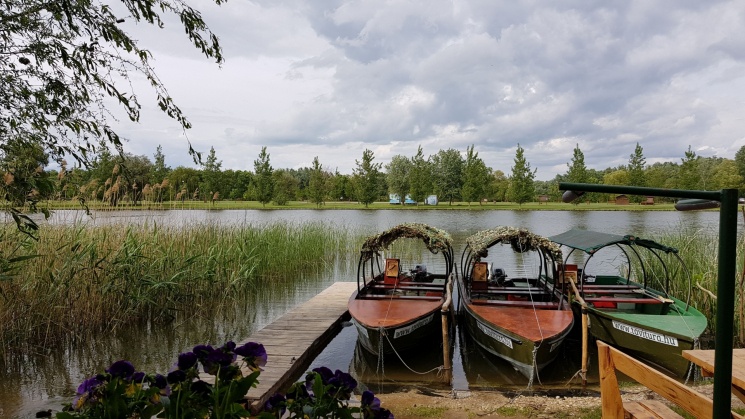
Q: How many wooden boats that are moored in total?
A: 3